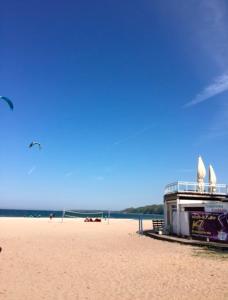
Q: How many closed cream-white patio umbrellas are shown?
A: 2